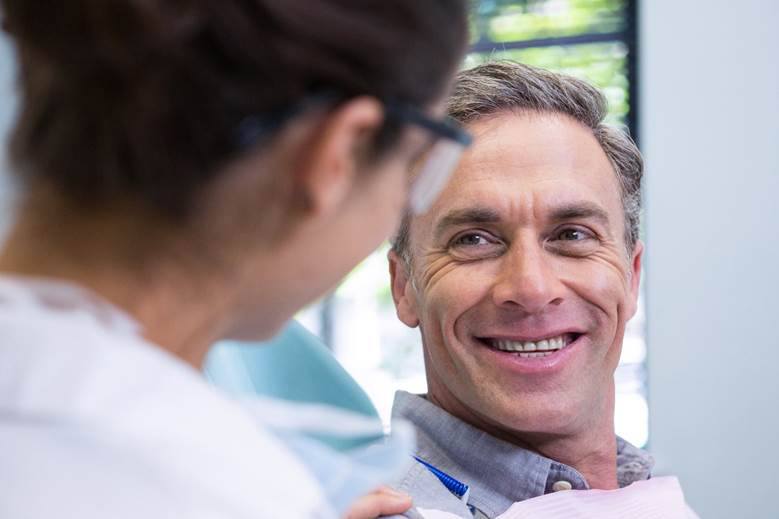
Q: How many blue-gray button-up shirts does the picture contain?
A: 1